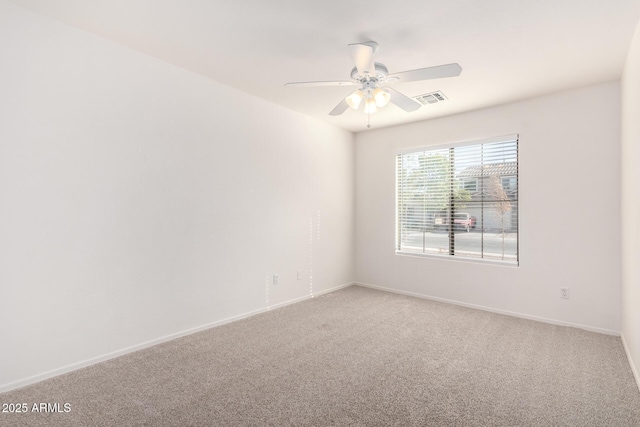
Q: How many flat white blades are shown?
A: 5